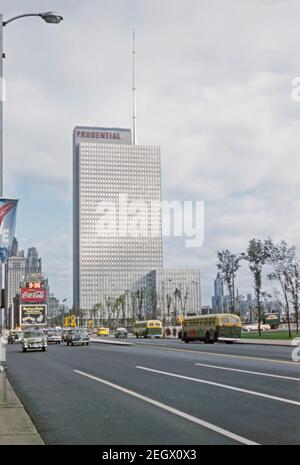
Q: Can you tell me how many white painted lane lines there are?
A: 3